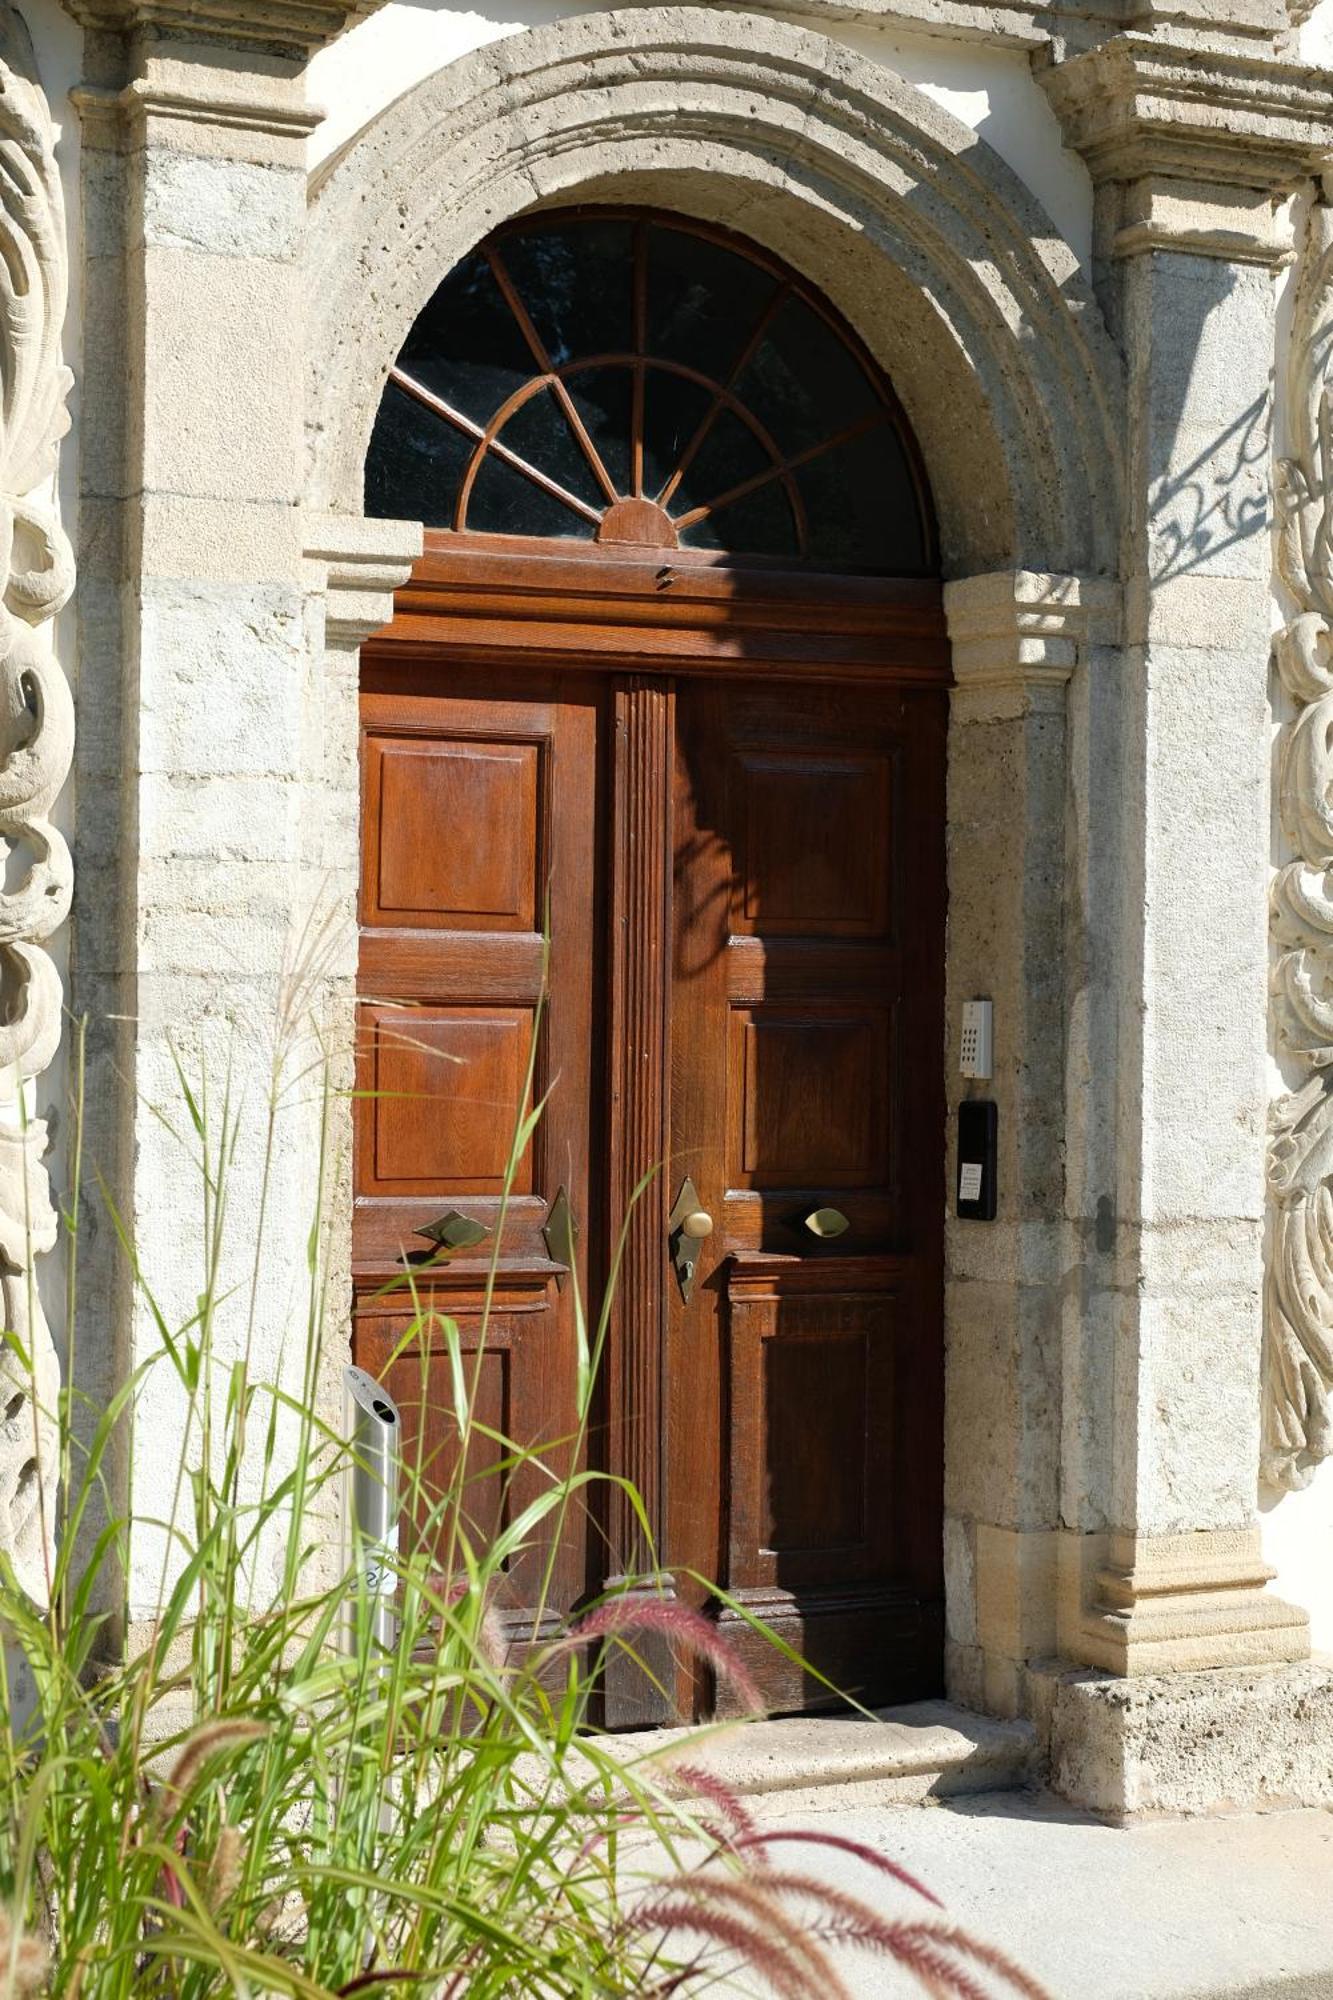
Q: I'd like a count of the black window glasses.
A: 12